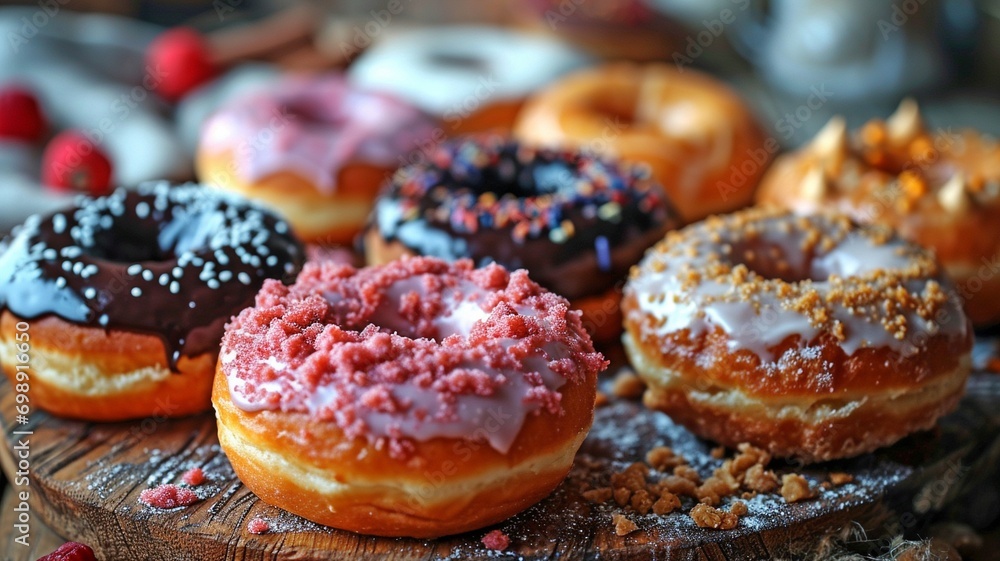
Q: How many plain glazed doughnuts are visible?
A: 1